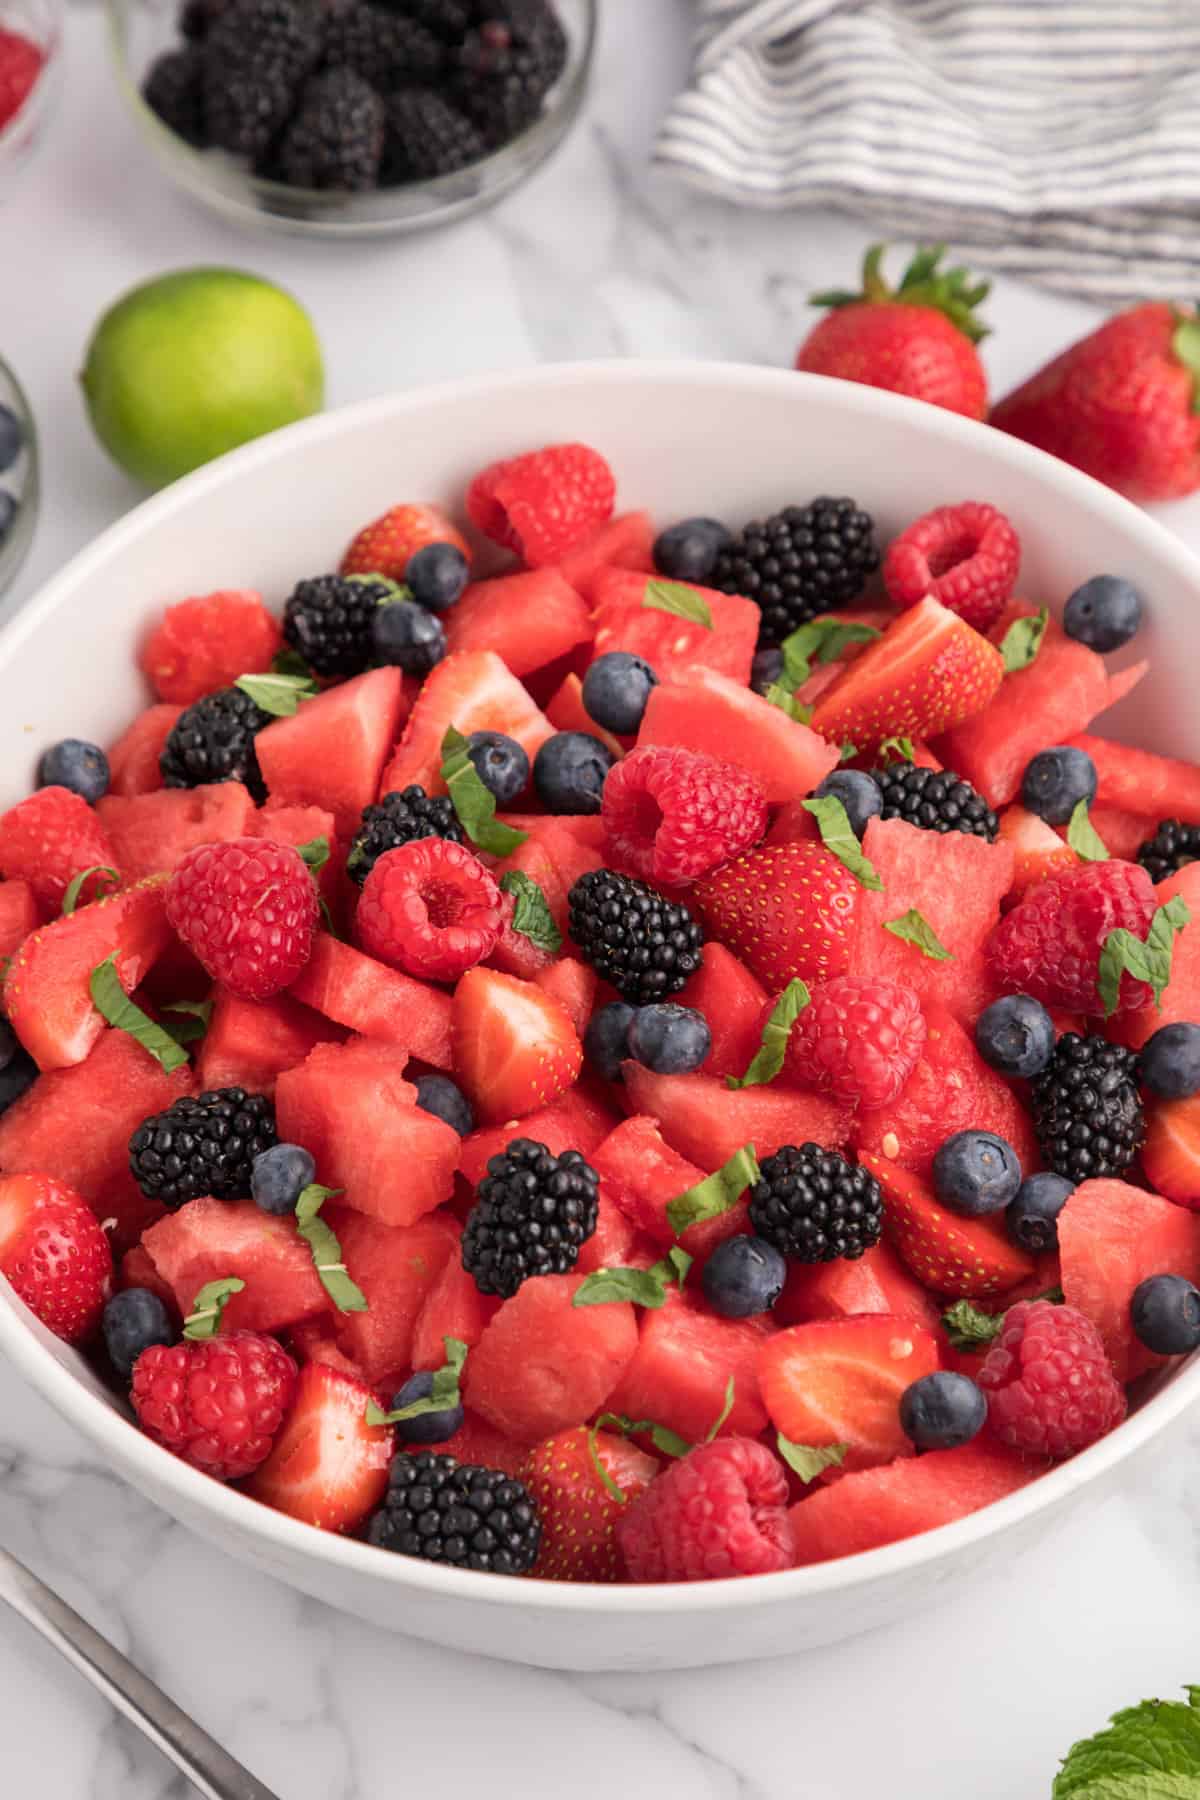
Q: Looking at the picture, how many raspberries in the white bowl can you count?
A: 11